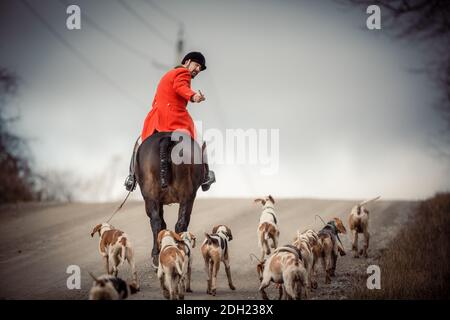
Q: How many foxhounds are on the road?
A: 10